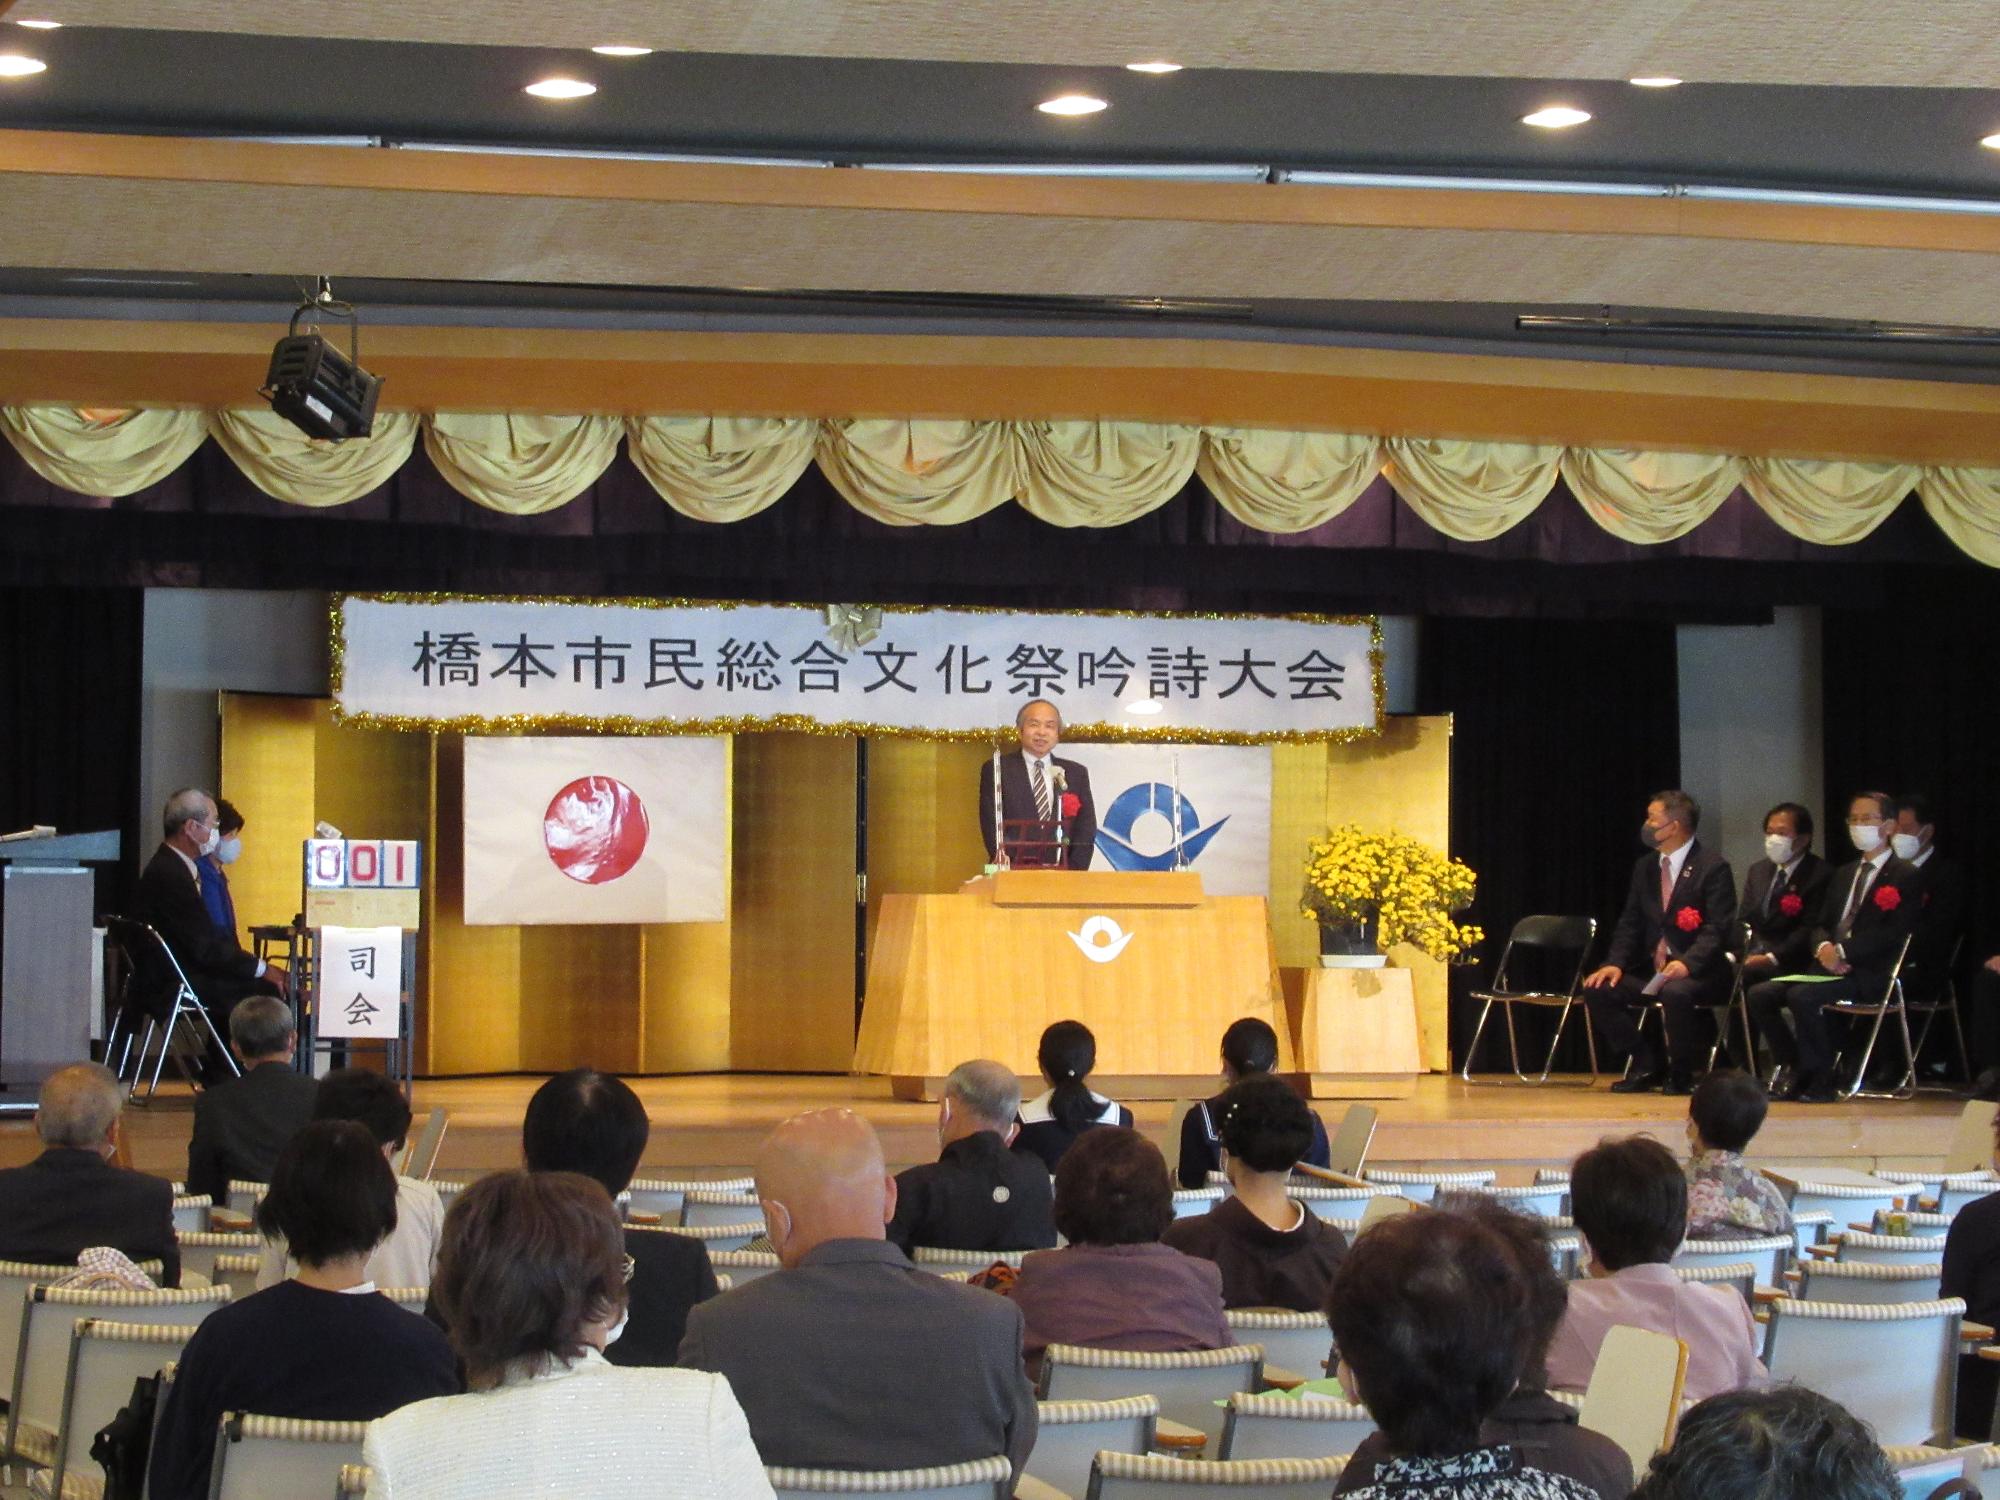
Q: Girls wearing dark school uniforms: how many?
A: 2